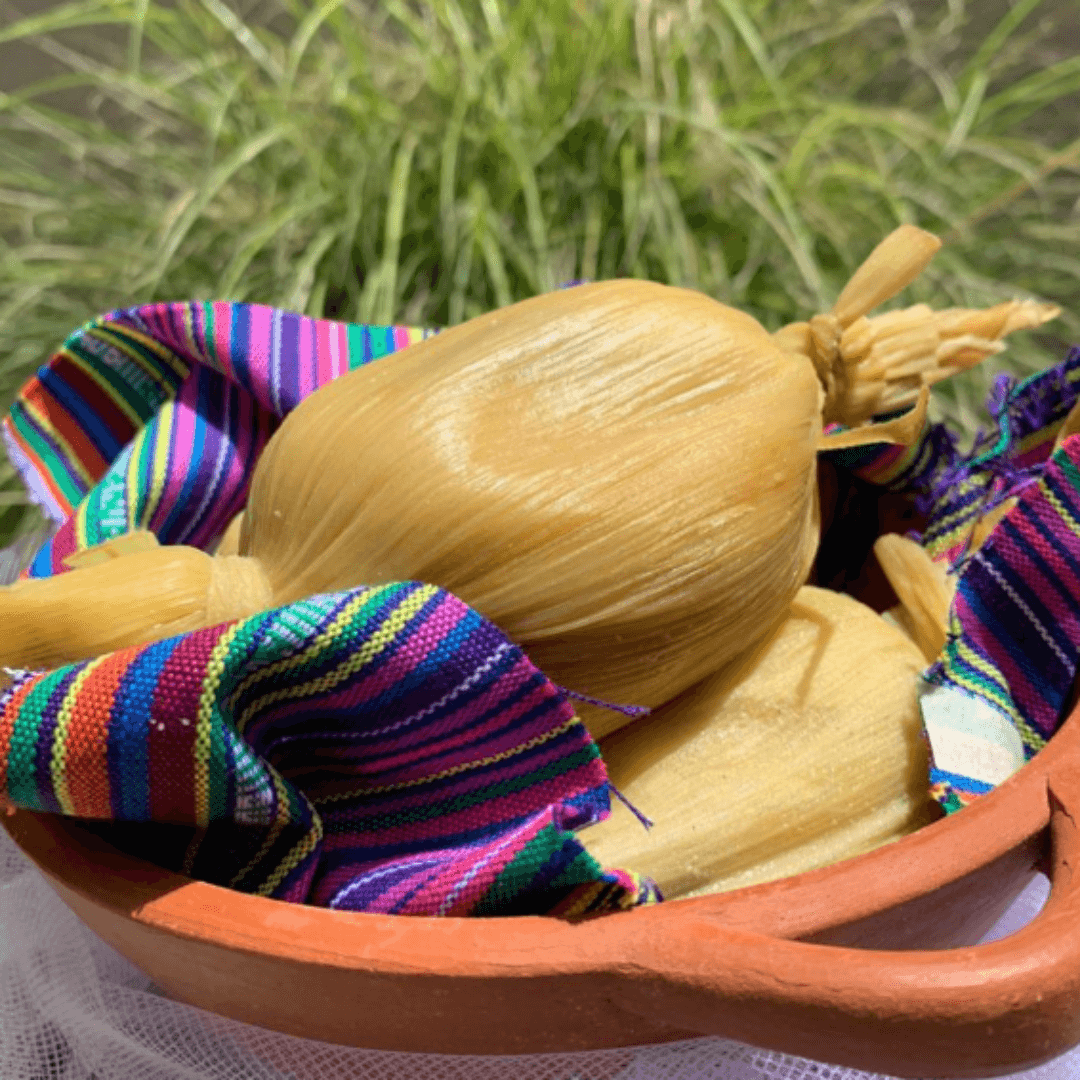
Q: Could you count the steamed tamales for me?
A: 2